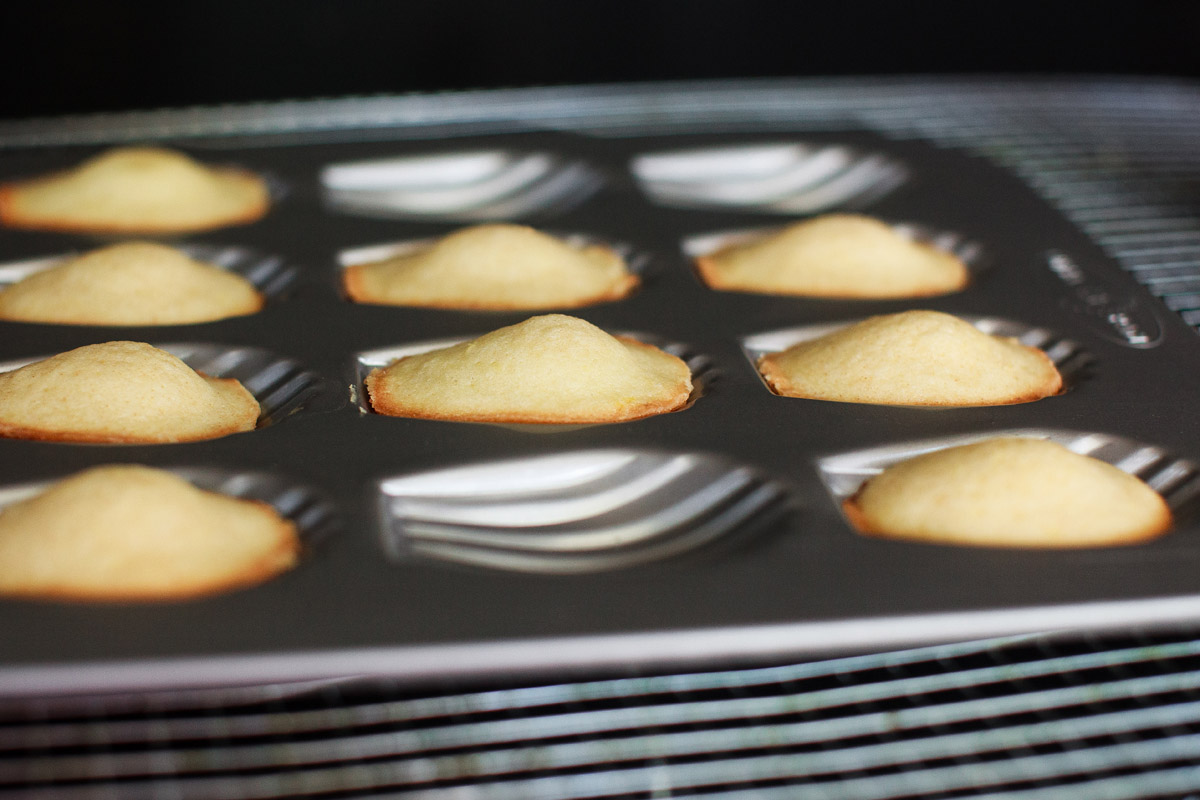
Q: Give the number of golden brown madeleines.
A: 9